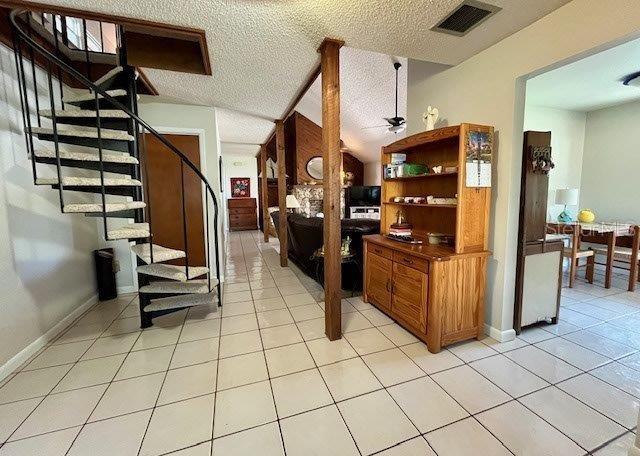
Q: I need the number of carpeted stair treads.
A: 12